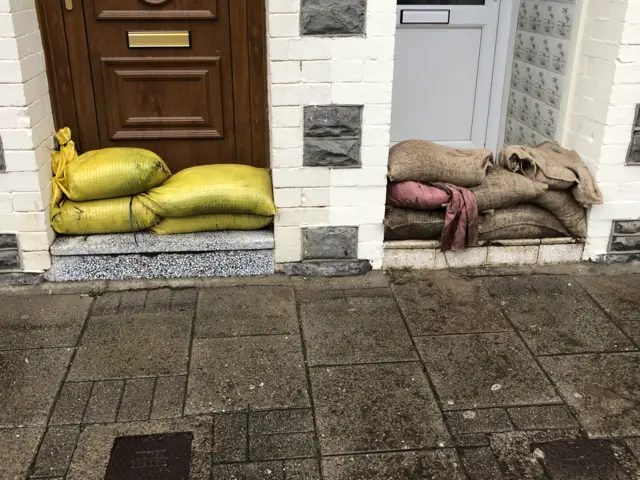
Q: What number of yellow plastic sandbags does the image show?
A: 4